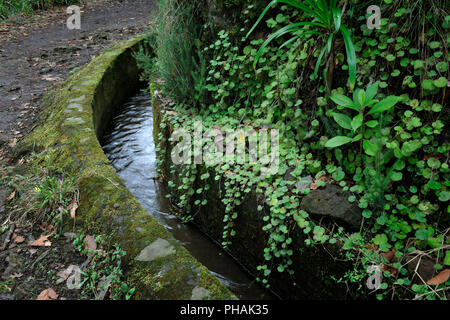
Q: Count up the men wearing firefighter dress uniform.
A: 0